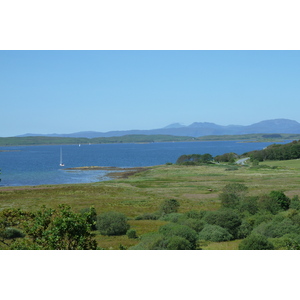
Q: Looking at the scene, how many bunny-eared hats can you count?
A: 0